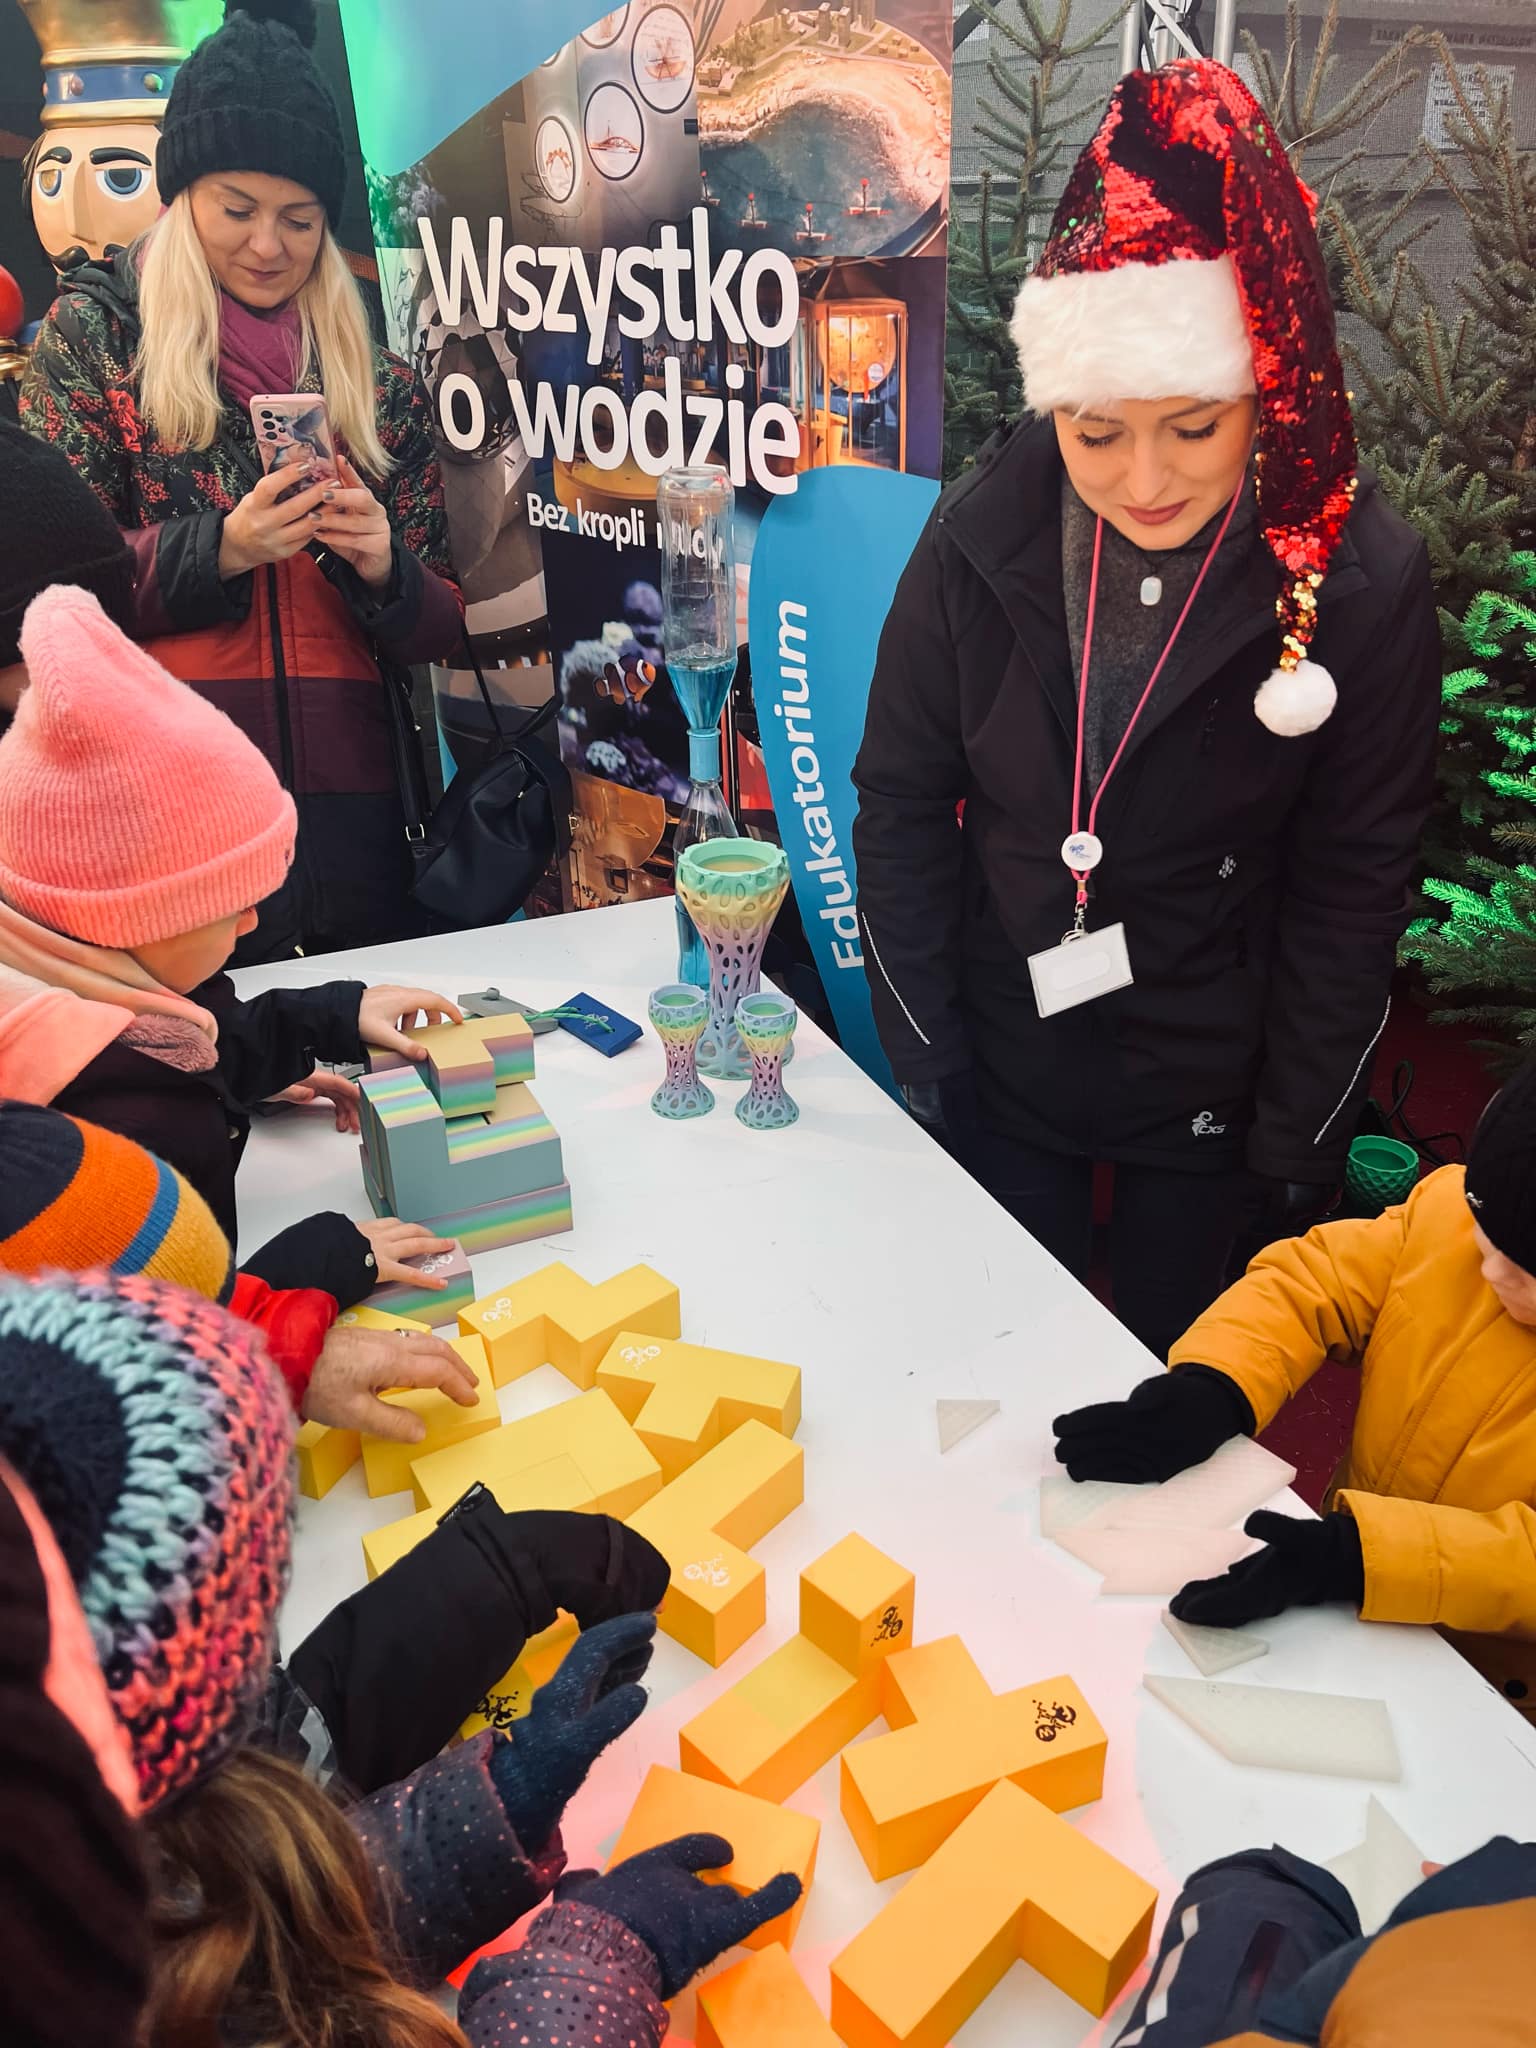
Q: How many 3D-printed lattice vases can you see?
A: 3